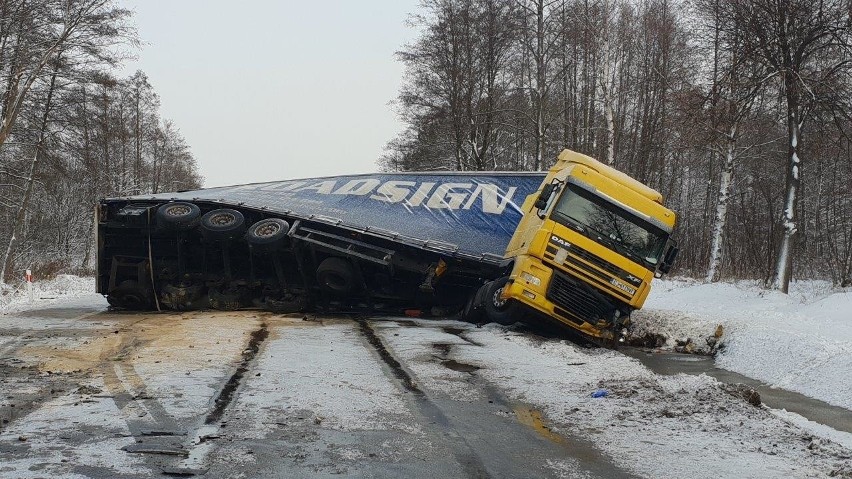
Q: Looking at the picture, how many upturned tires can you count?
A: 3